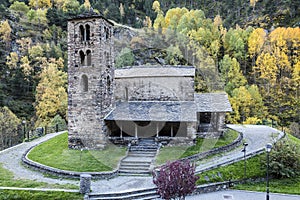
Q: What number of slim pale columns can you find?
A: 4